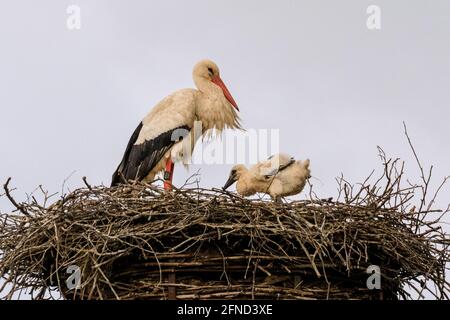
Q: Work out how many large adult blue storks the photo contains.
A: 0